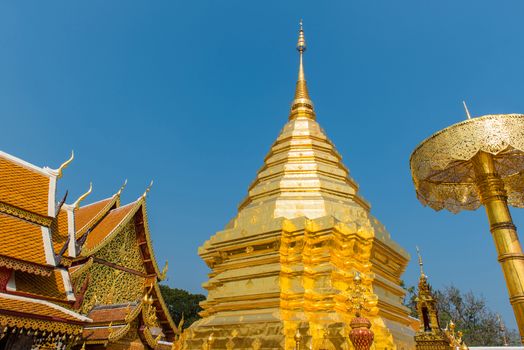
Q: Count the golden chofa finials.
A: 4